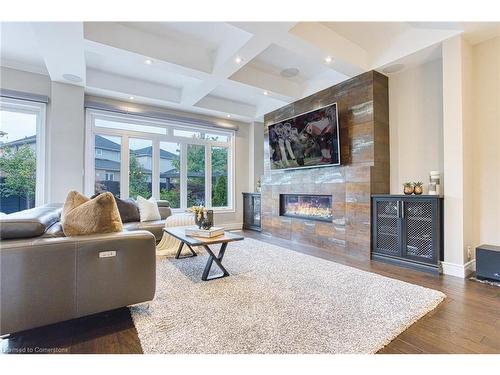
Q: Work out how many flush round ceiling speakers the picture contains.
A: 3